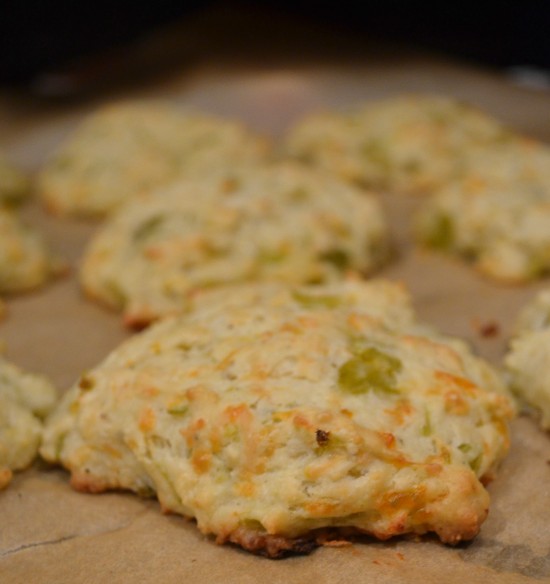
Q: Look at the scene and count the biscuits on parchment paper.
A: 9